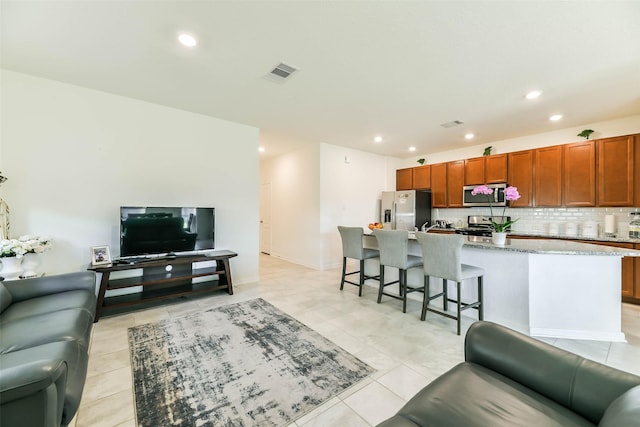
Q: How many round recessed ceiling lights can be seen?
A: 7